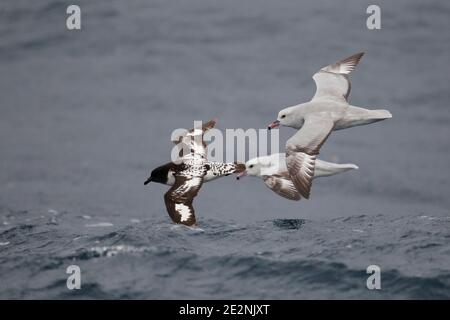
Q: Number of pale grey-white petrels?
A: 2